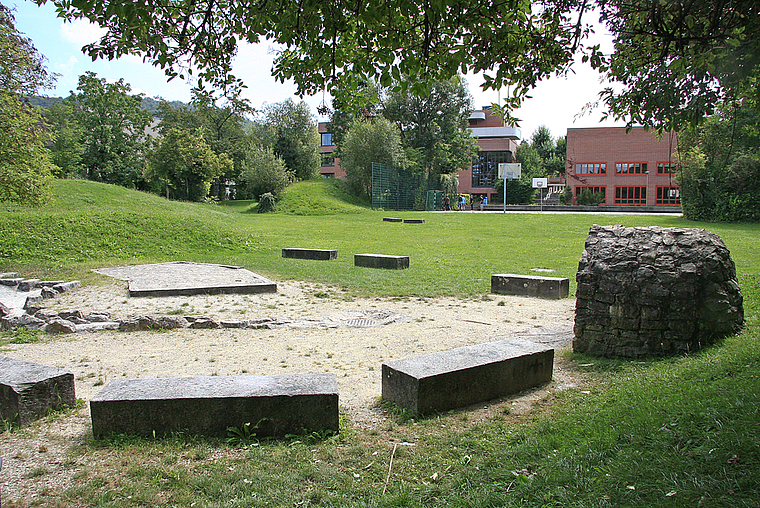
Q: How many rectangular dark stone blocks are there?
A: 8